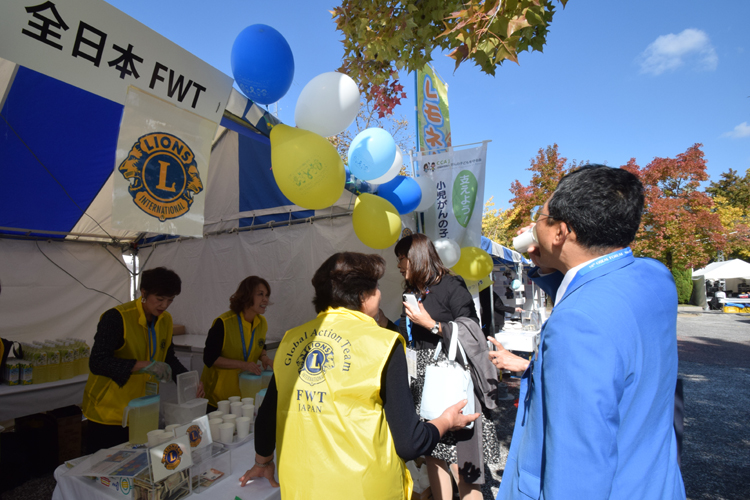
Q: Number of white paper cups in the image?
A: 14